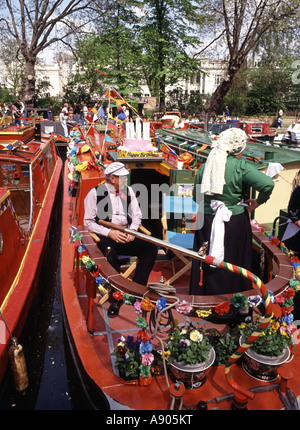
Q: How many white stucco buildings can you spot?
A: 2